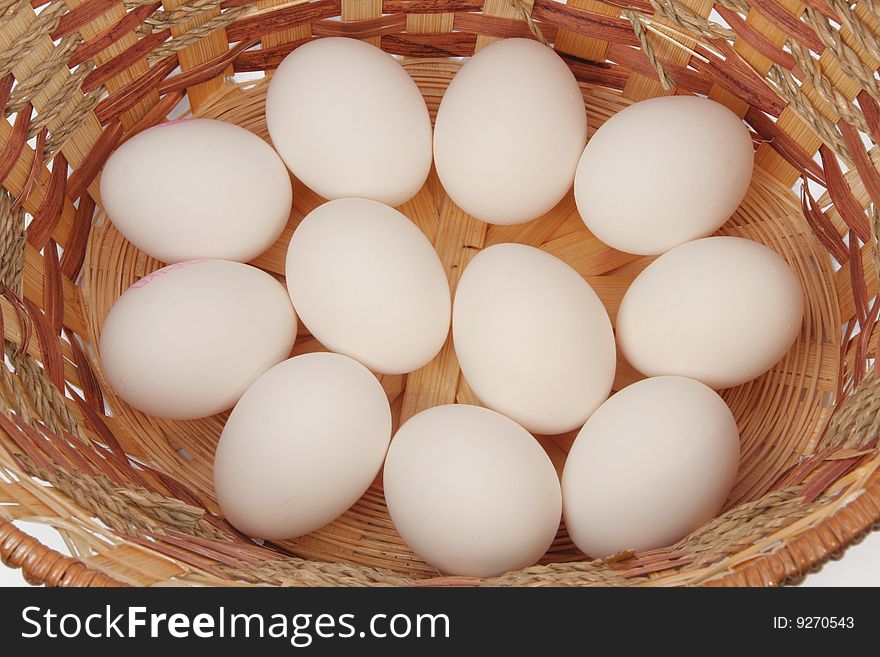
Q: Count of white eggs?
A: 11